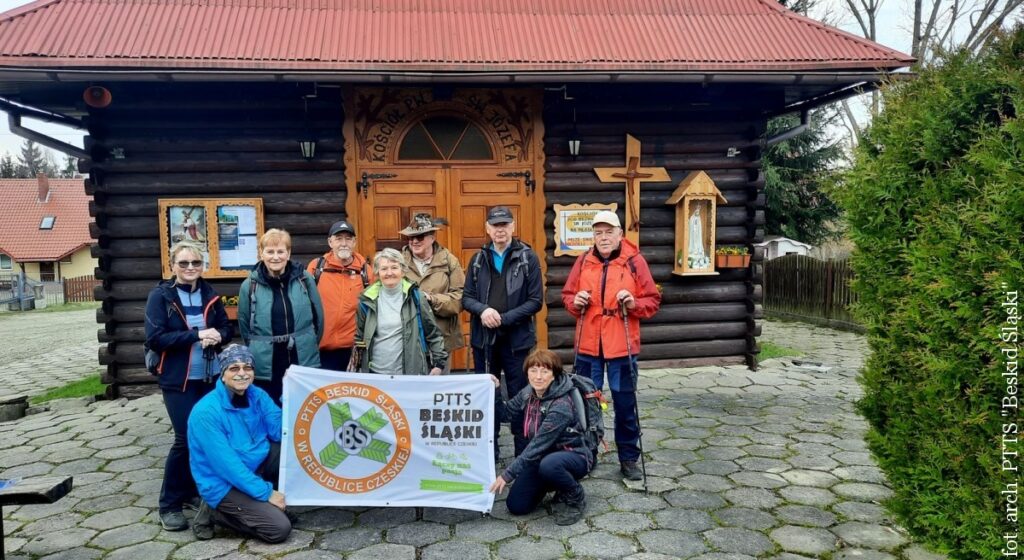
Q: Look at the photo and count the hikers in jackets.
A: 9